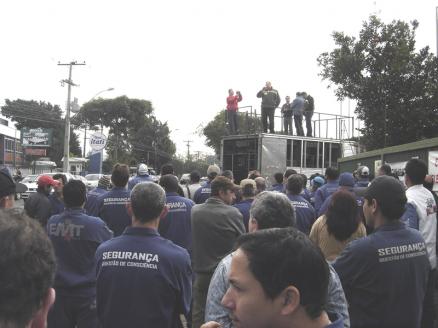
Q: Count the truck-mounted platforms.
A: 1